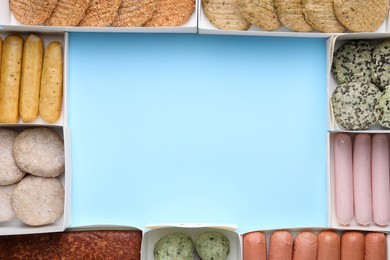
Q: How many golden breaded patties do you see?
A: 5